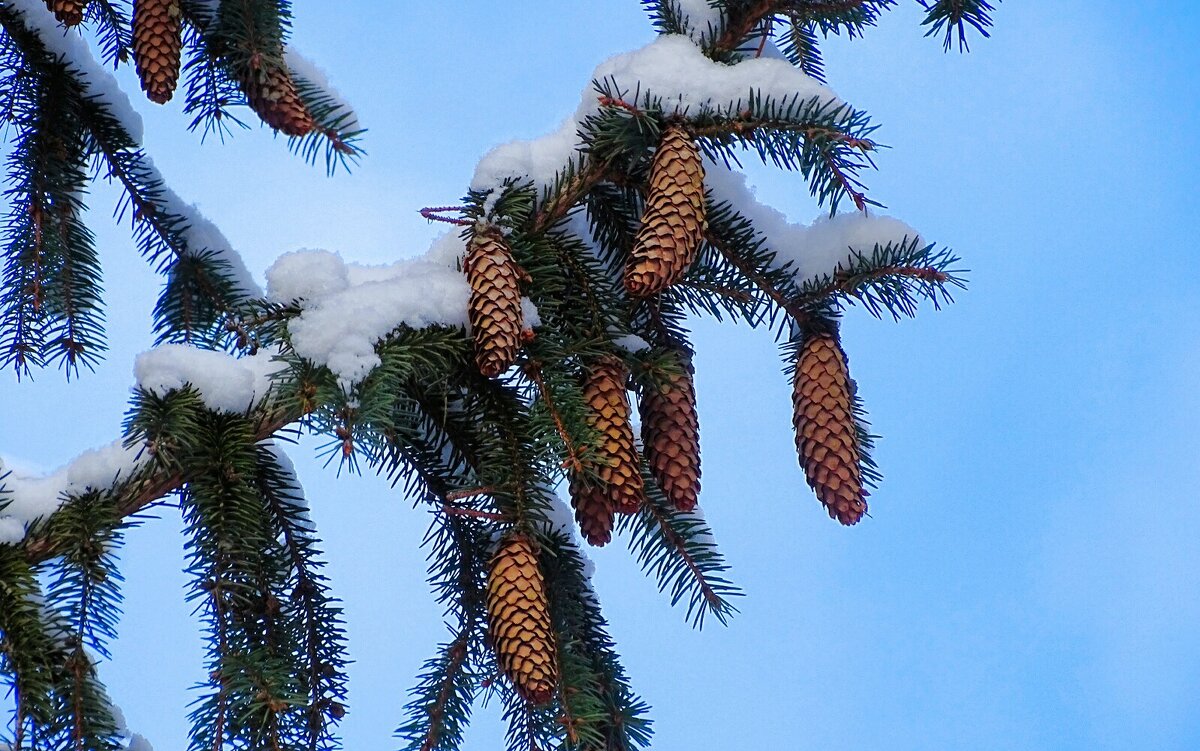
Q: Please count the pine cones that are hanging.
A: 10